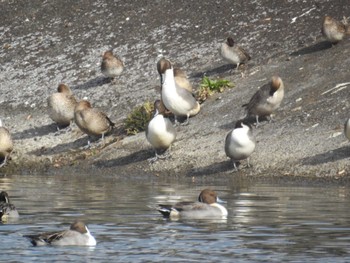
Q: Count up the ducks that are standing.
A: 12